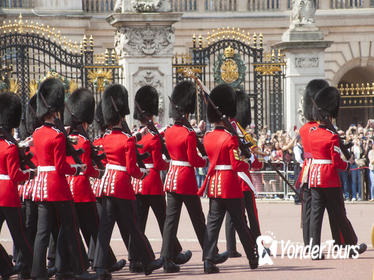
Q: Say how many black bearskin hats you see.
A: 12